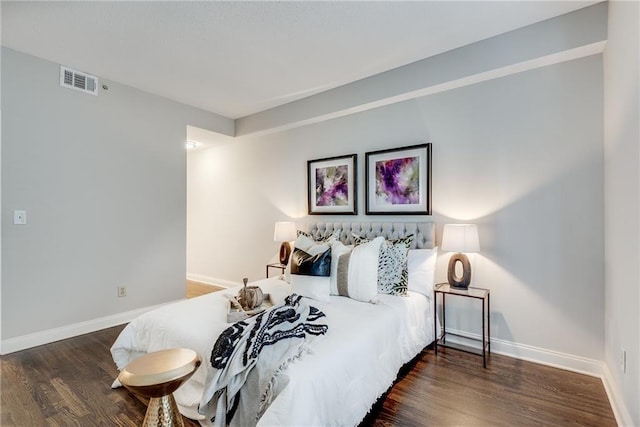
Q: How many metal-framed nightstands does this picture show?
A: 2